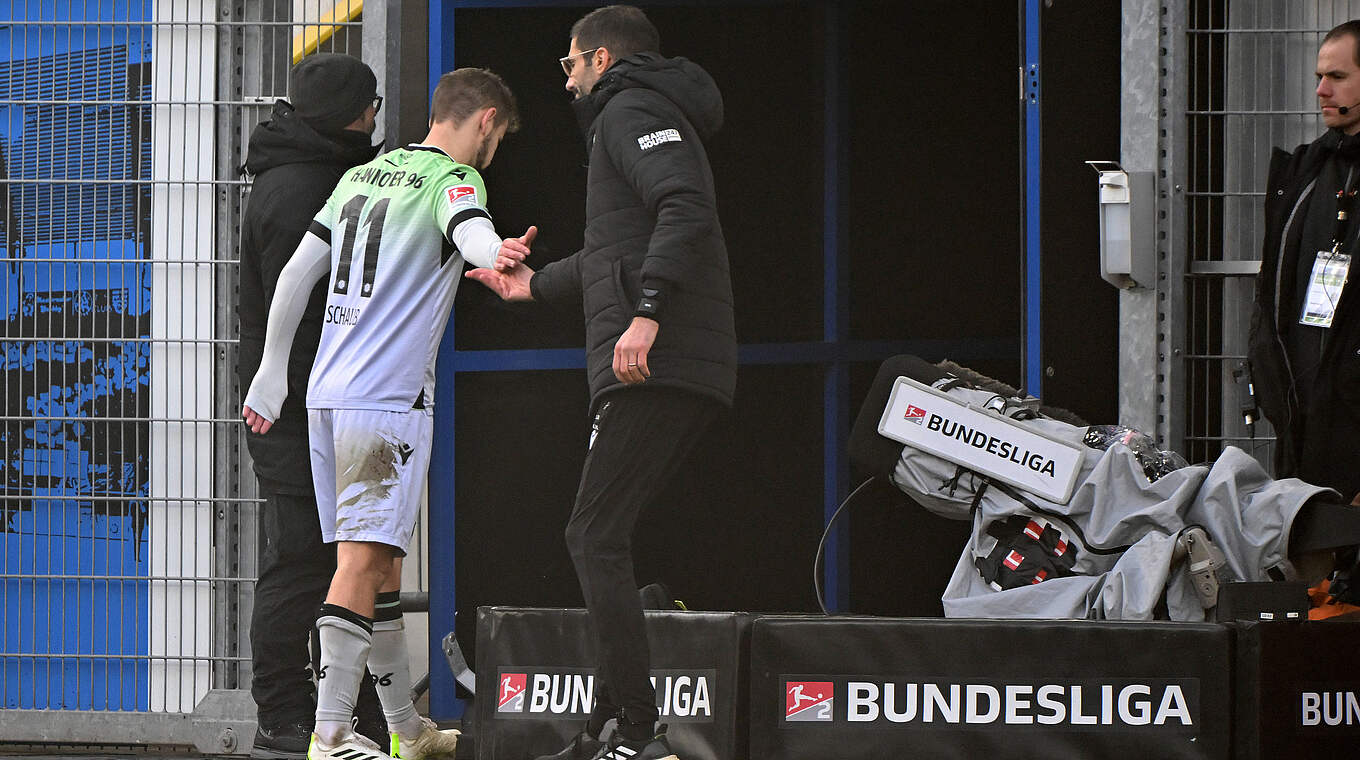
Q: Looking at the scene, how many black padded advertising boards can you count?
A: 3